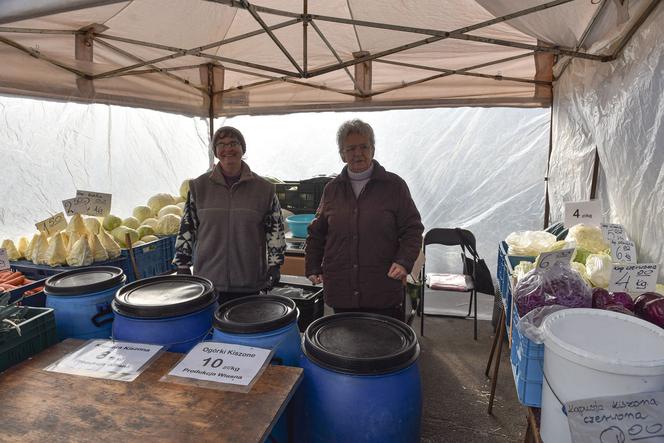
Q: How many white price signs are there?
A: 12